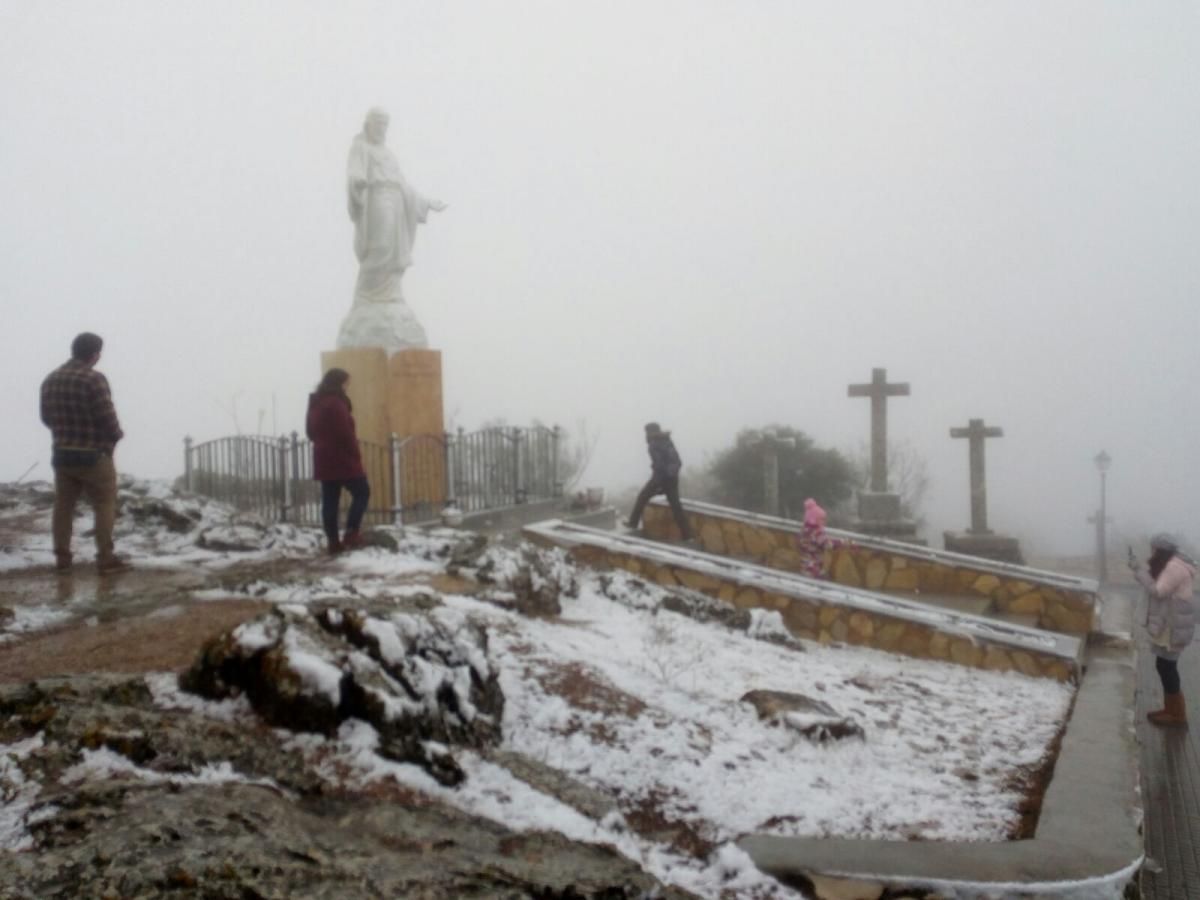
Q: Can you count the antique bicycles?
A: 0